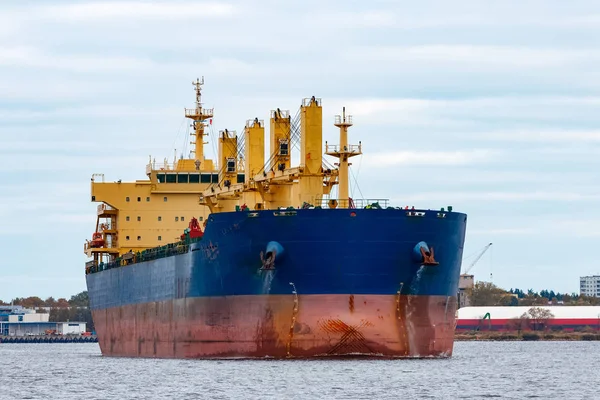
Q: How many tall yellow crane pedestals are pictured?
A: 4